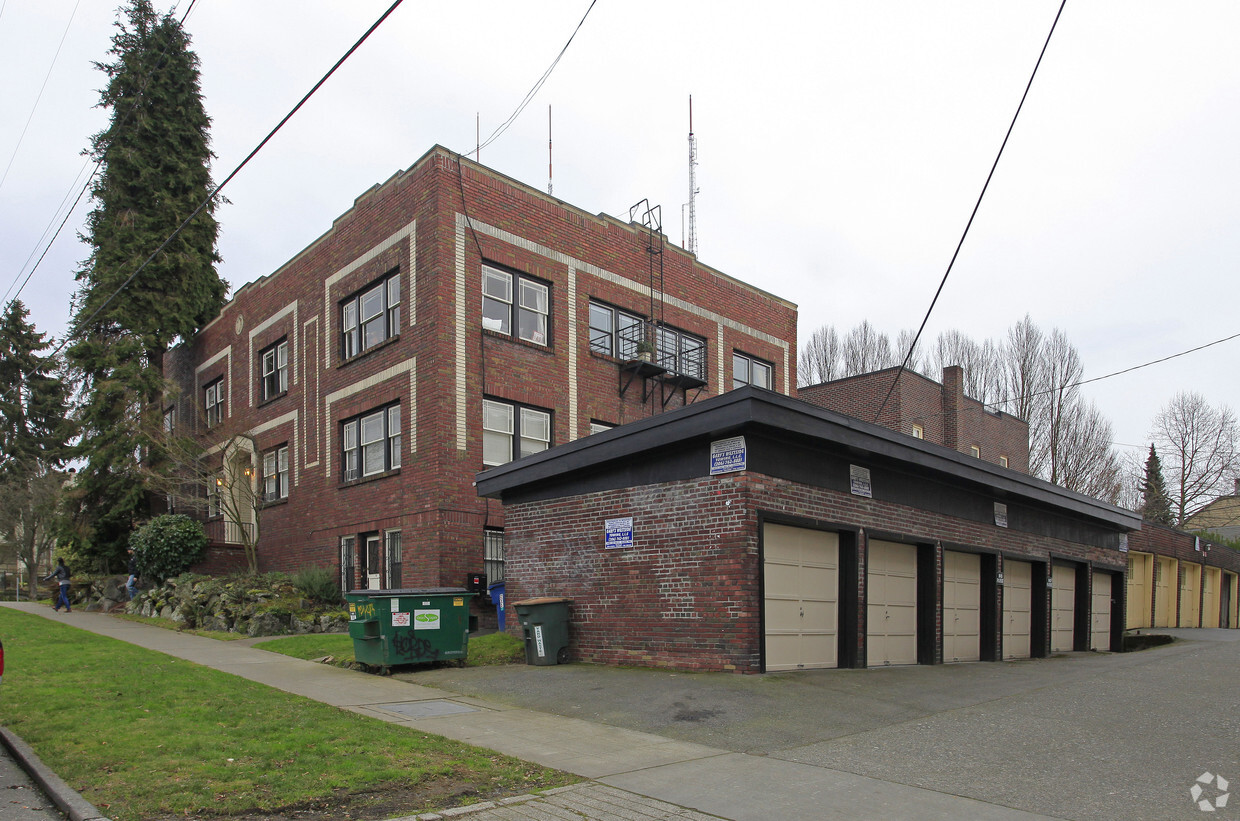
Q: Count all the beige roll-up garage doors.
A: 6